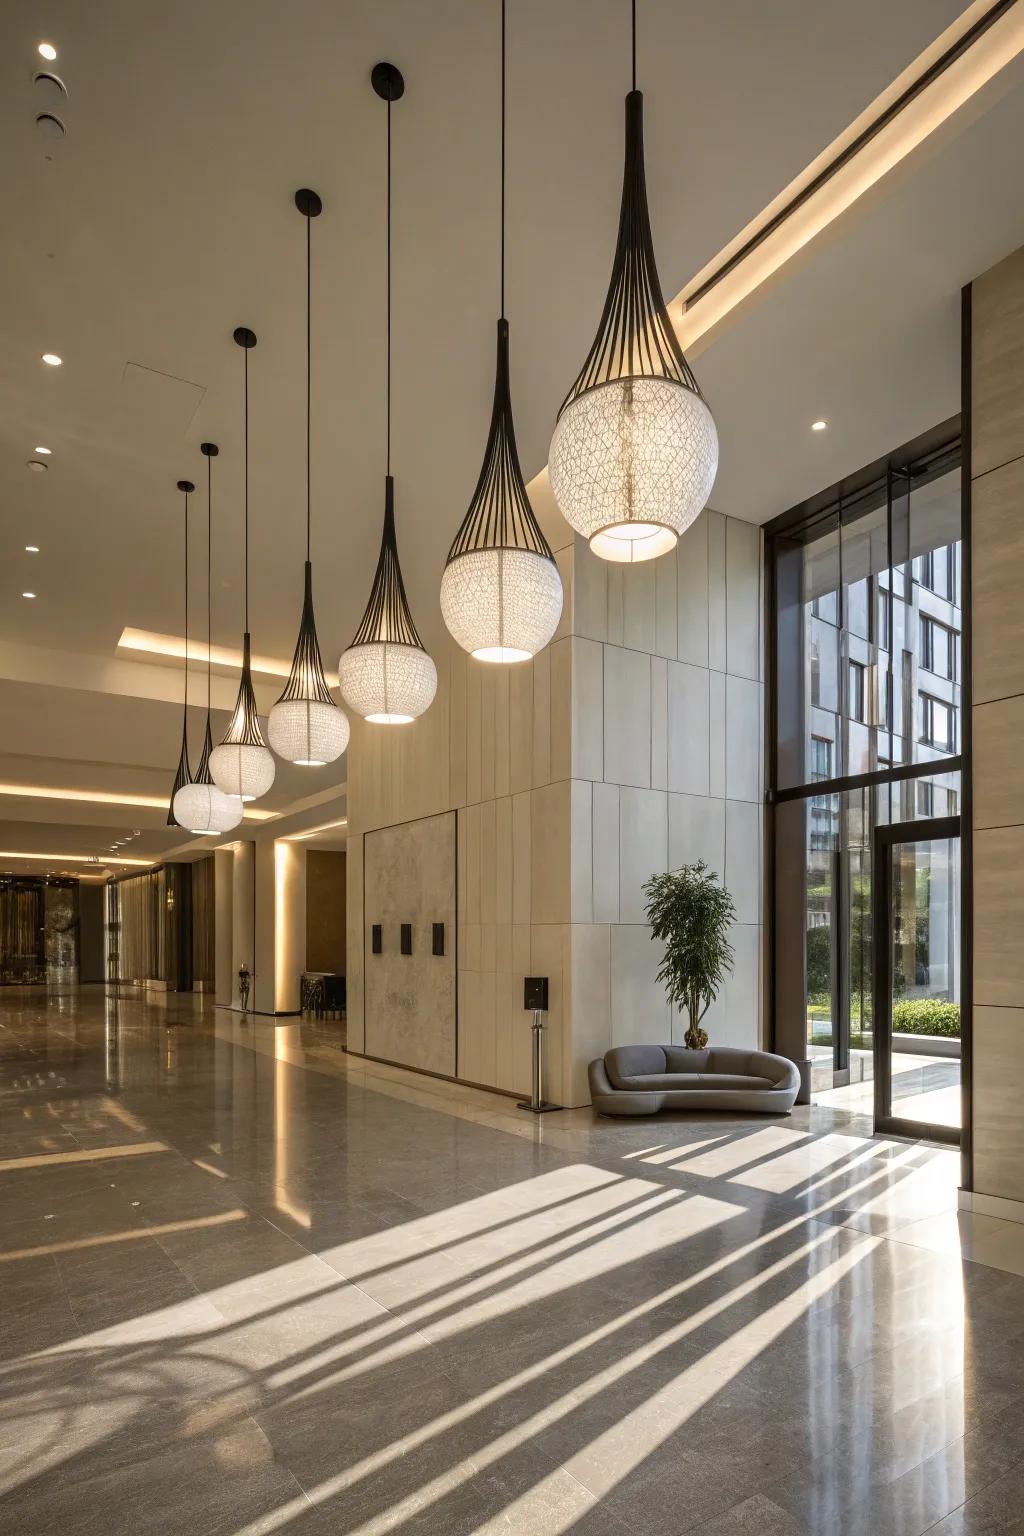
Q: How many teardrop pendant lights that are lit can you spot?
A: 6